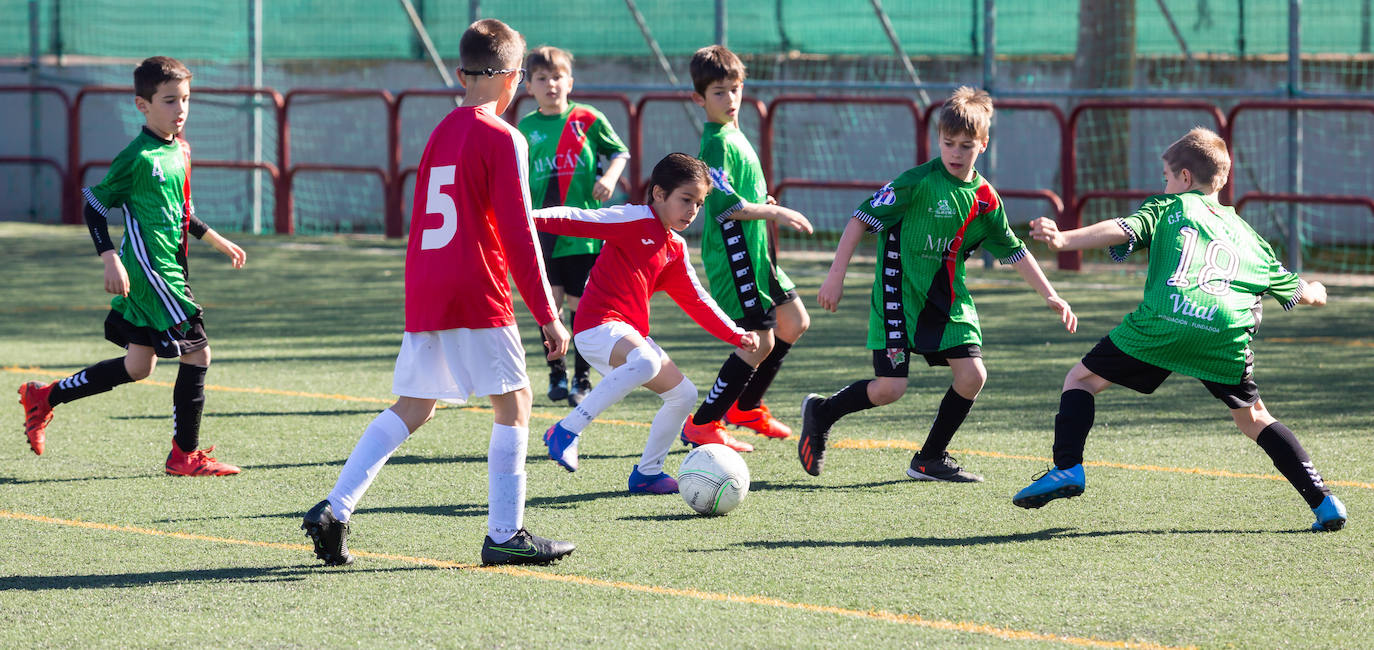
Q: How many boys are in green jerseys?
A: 5